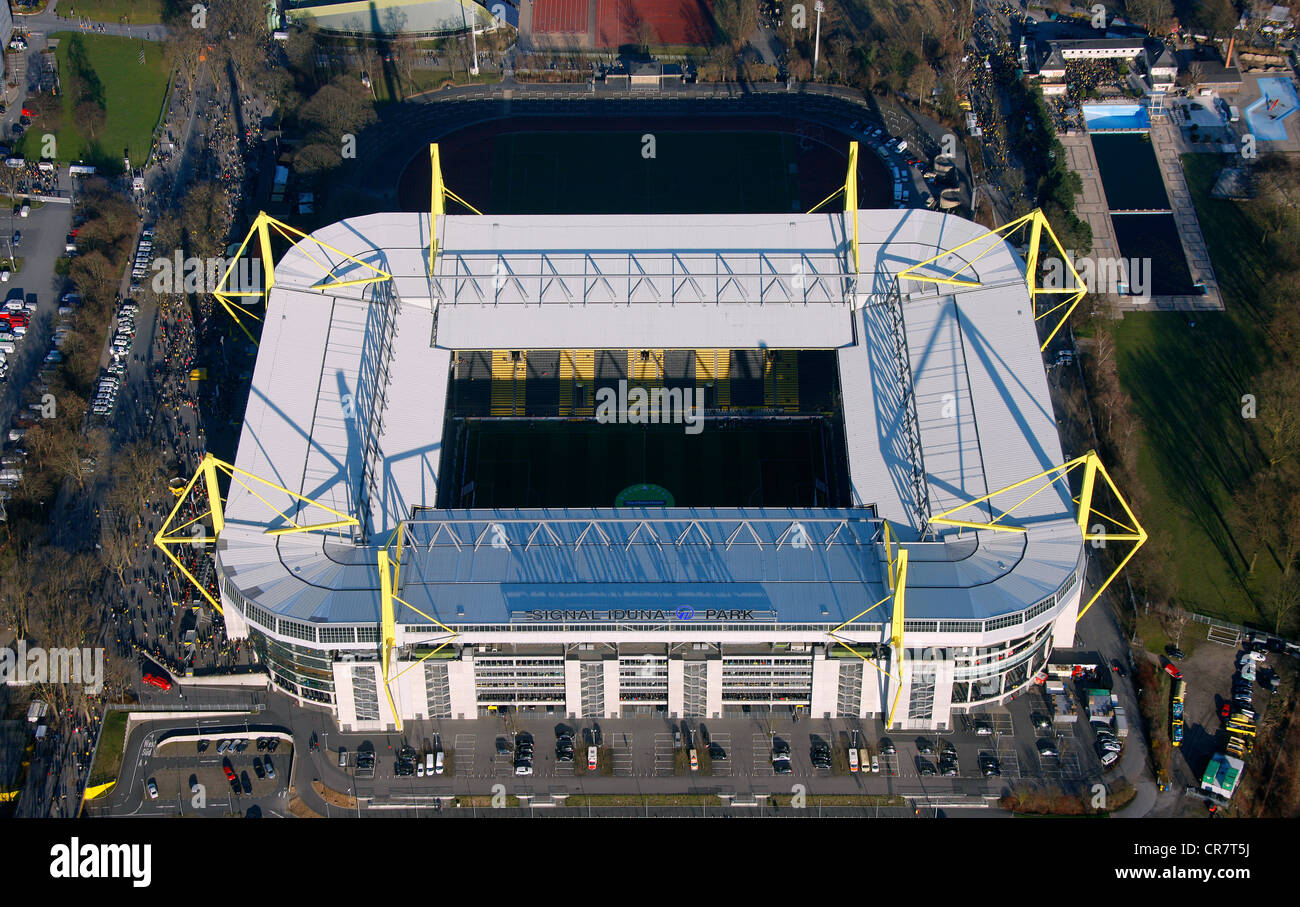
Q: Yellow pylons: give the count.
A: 8